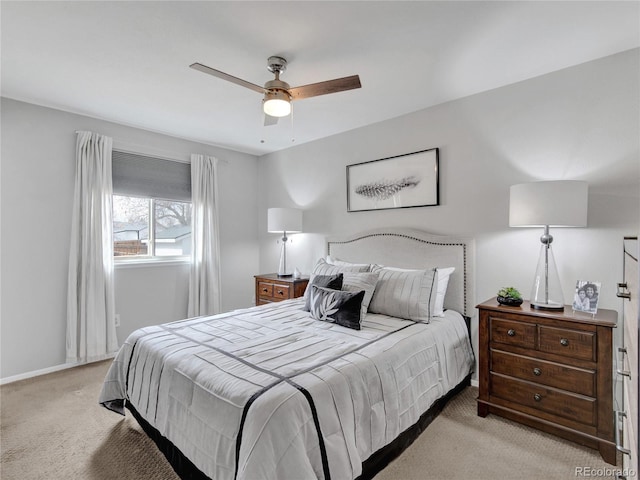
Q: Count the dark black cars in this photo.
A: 0